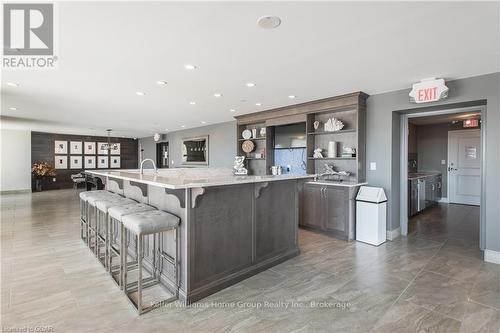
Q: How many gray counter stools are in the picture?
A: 5